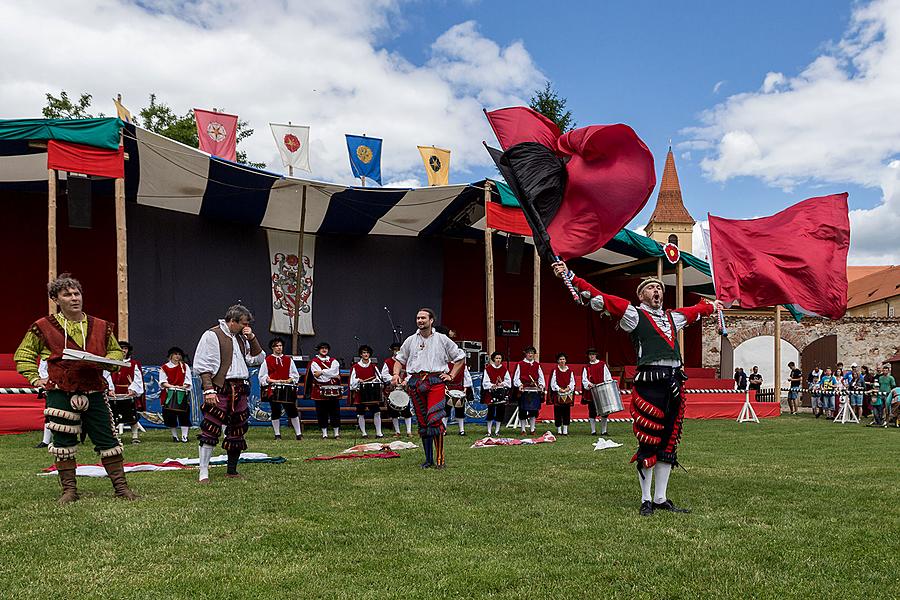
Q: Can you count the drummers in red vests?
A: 11